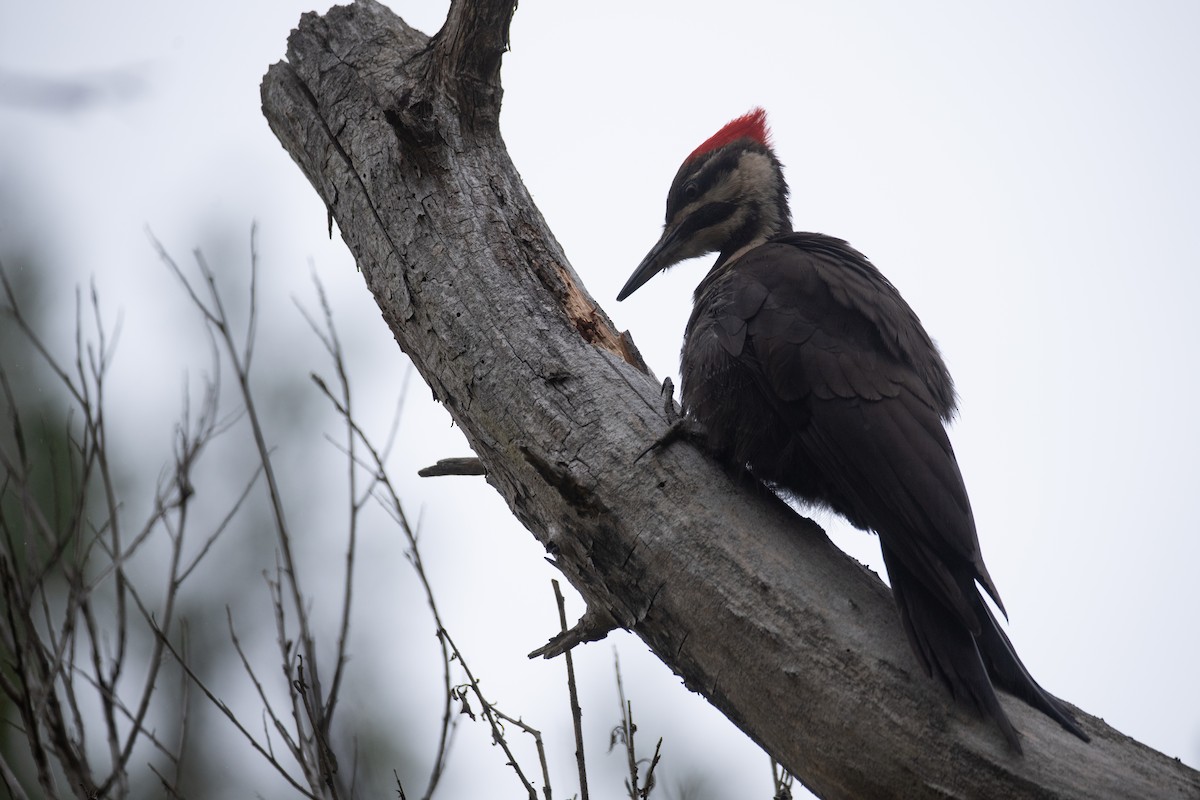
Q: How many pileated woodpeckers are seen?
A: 1